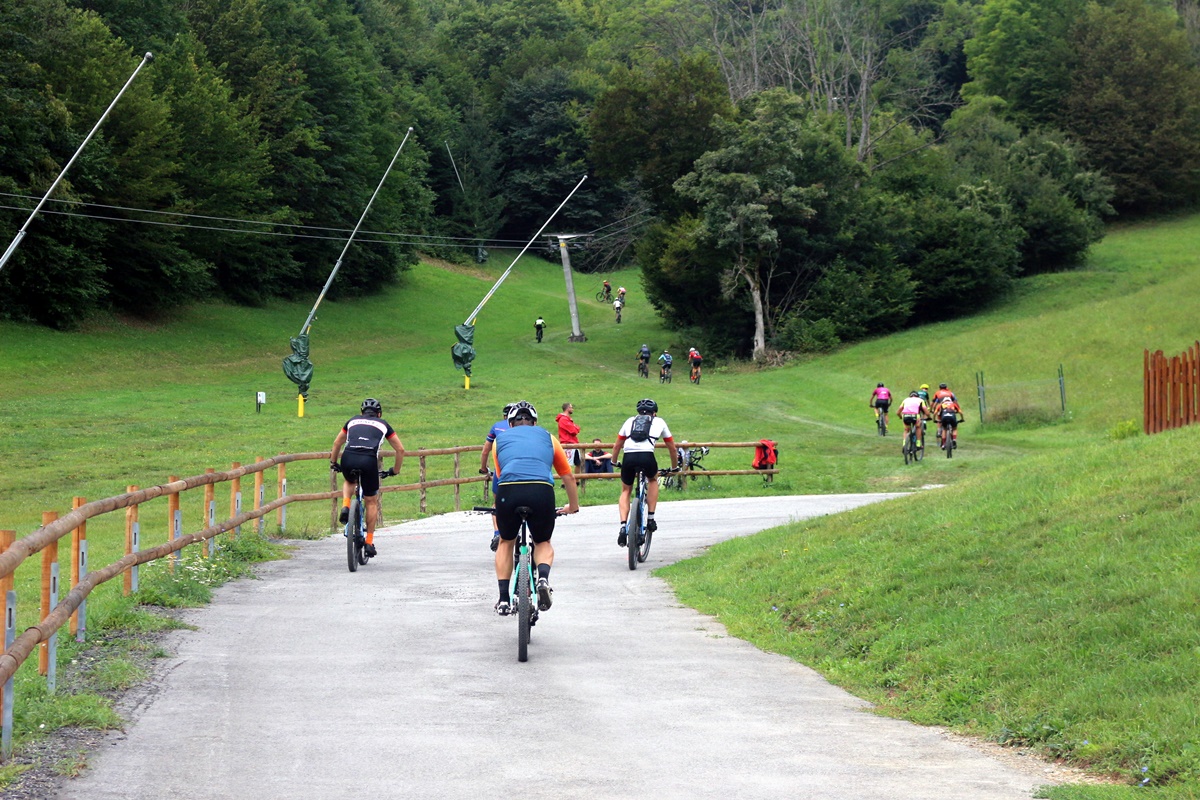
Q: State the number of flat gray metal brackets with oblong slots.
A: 9